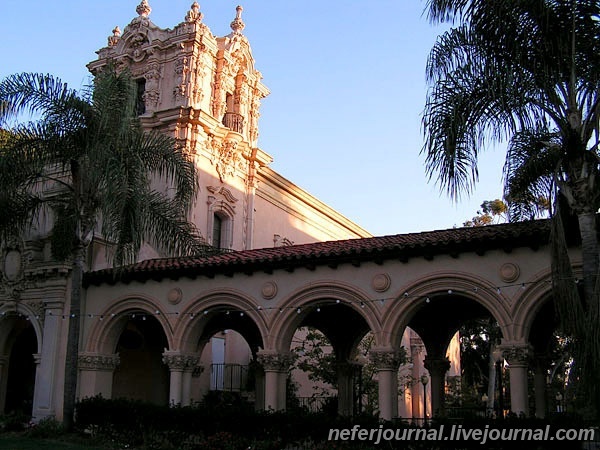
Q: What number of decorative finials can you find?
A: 4